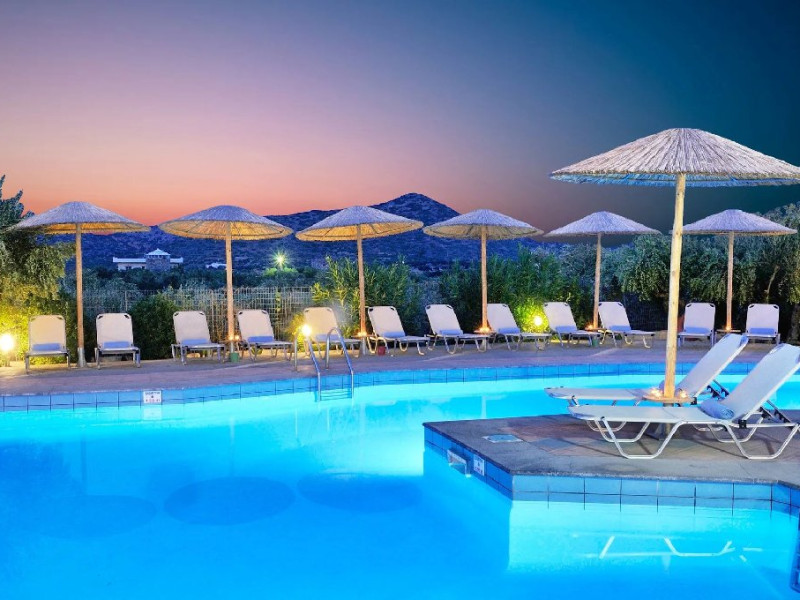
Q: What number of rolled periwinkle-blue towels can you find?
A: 14